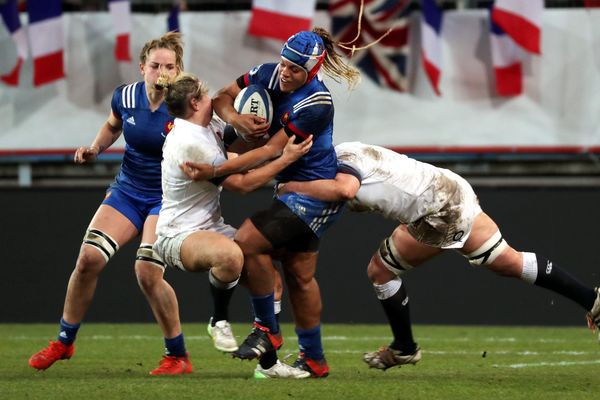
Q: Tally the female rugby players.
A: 4